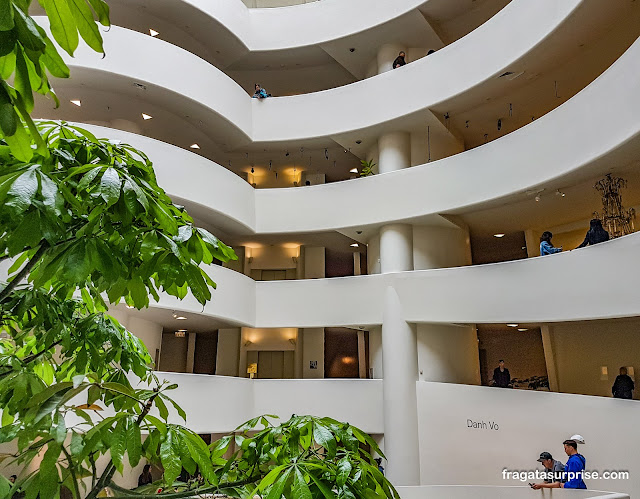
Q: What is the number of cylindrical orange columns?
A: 0